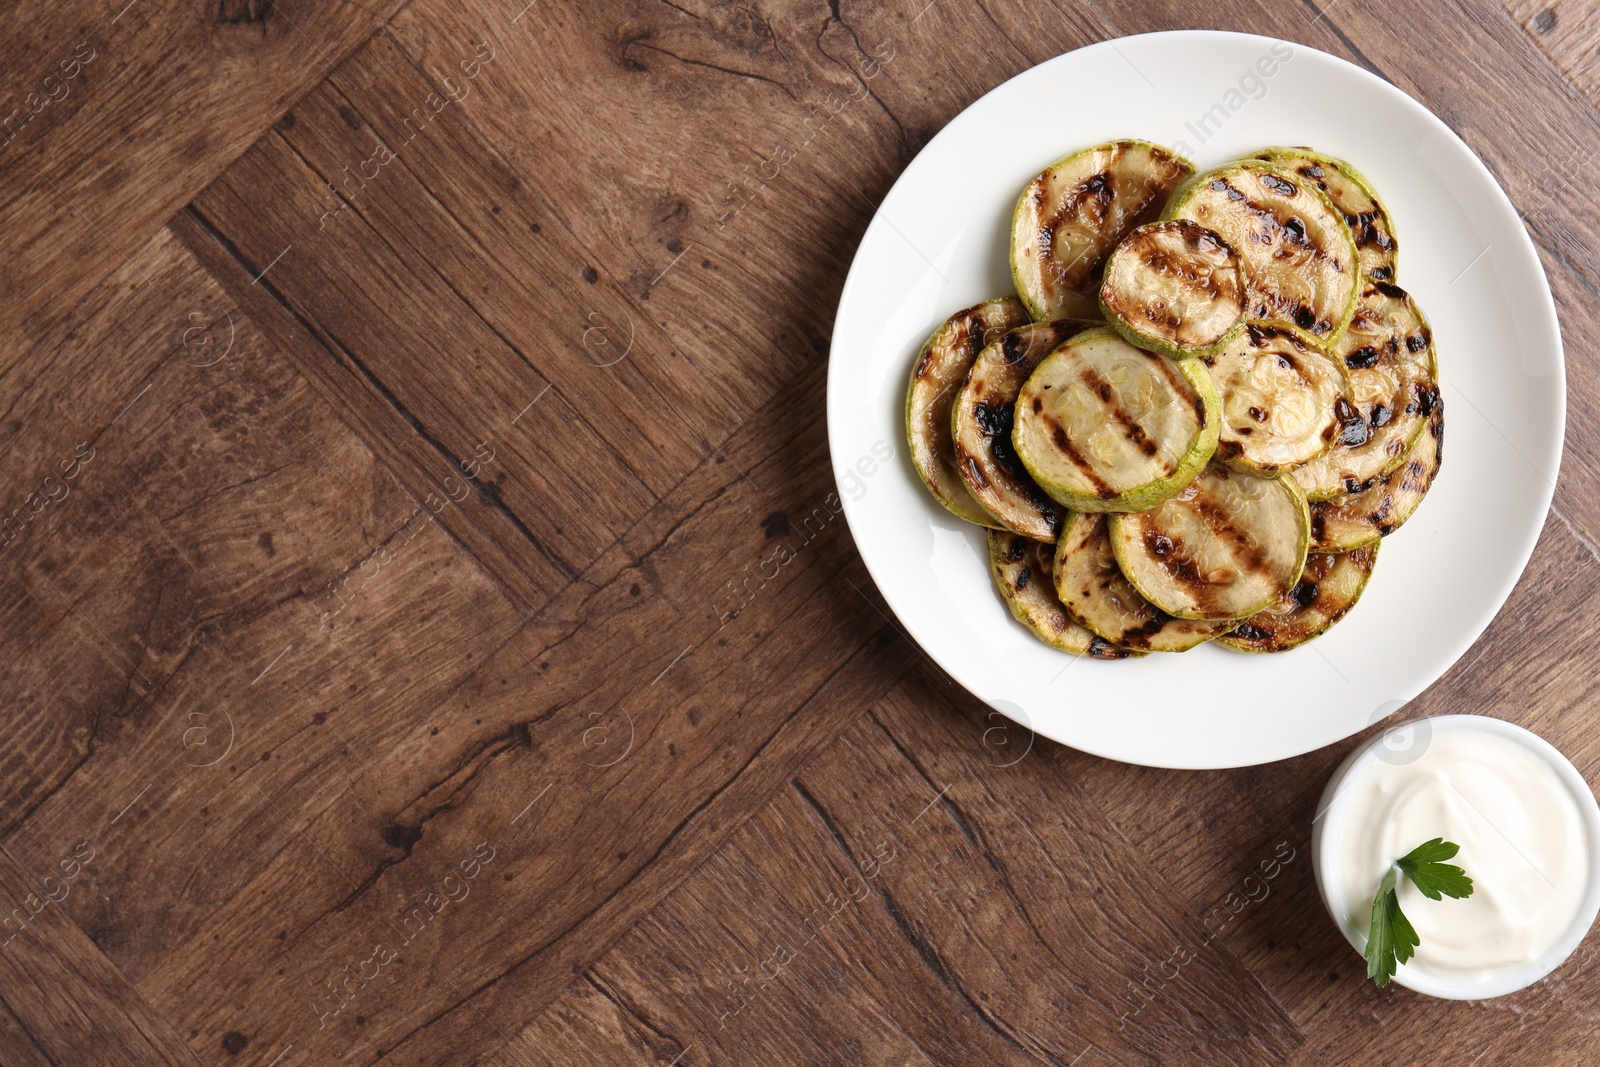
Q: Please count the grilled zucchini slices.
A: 14